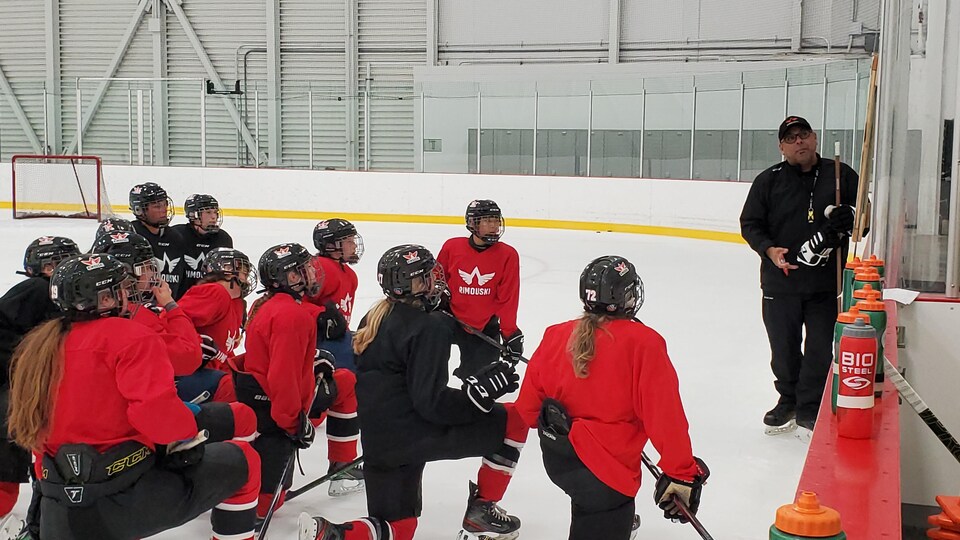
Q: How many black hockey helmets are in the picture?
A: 12